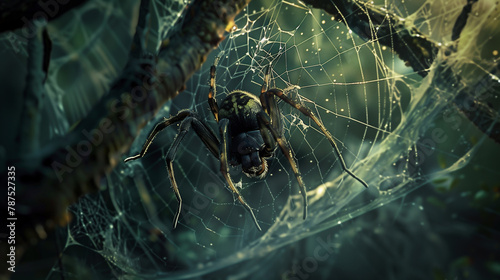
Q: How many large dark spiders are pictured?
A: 1